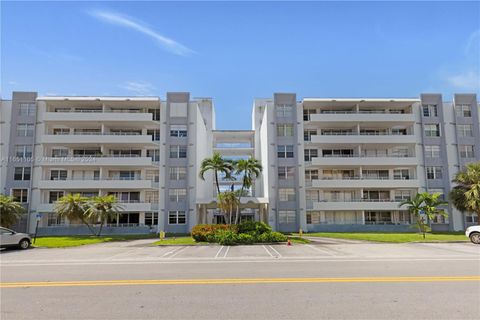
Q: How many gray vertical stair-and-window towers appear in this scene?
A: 5